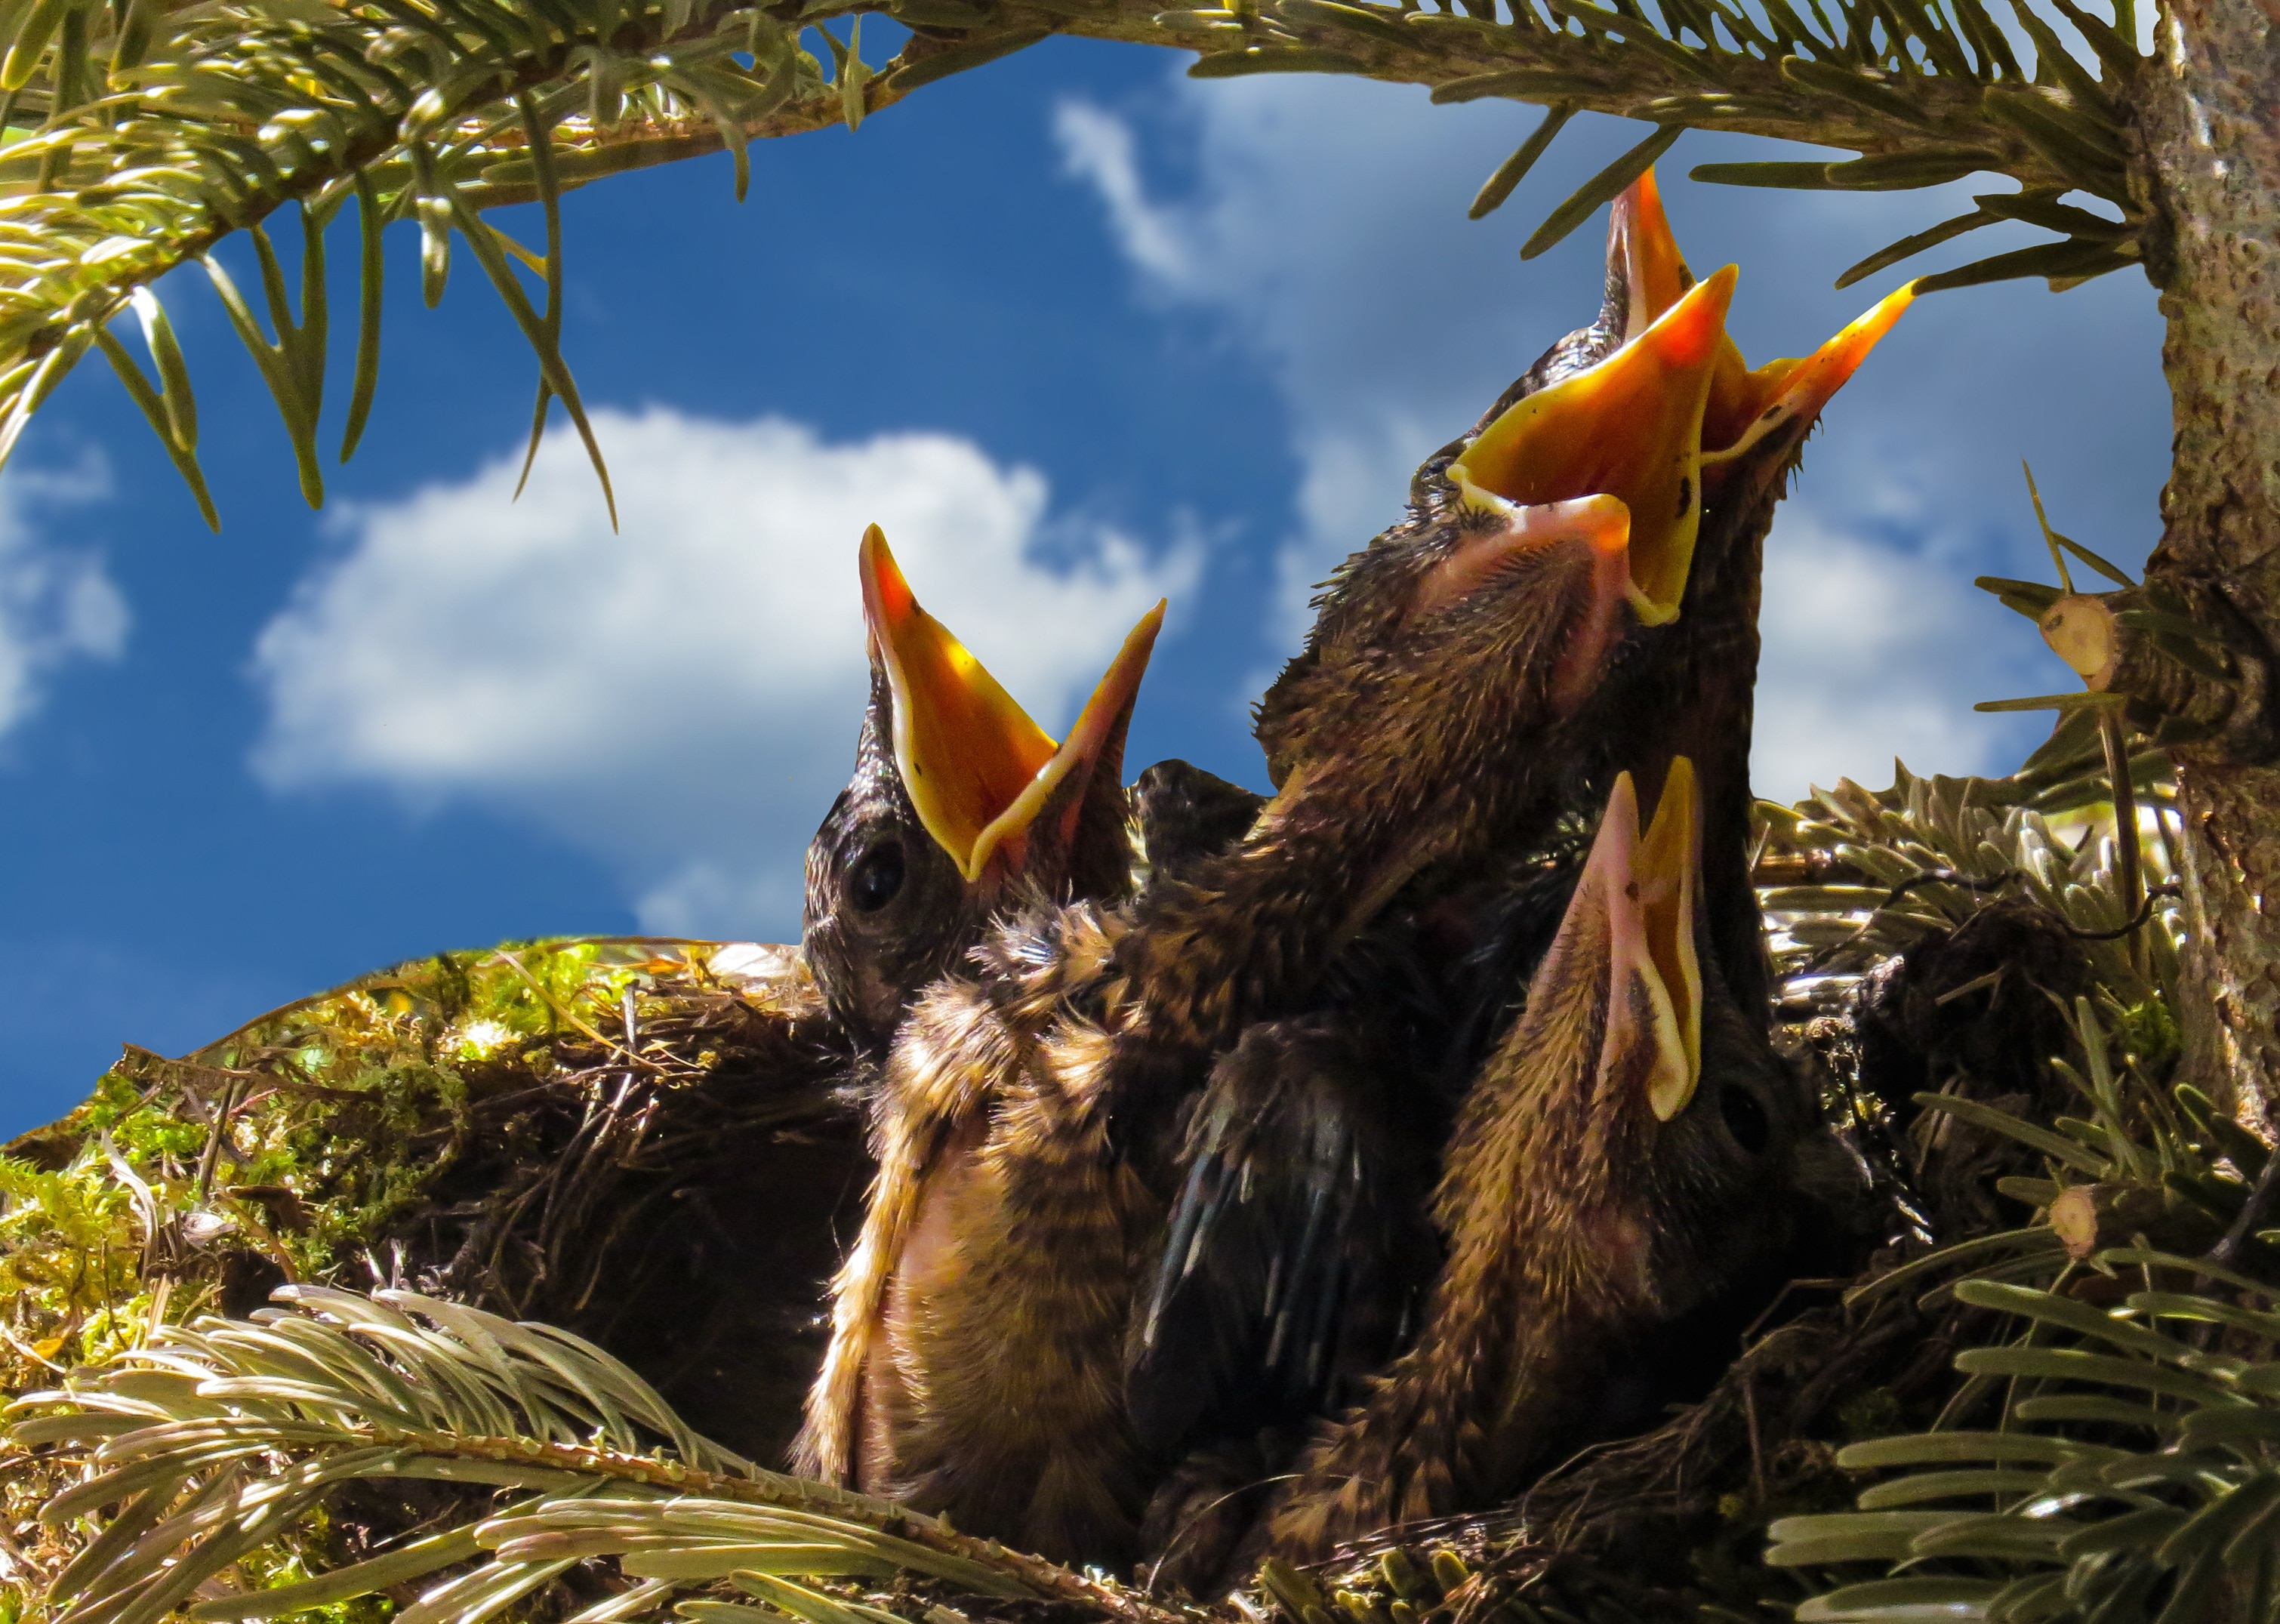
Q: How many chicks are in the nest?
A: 4